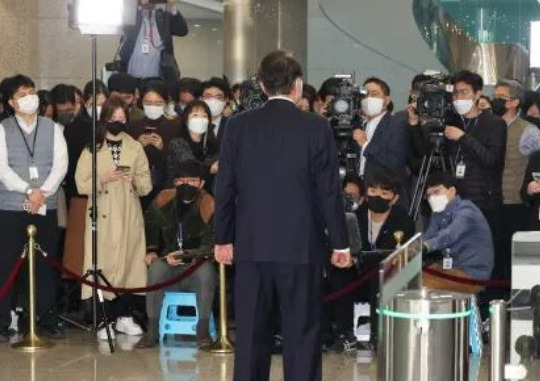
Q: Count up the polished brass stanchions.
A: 3